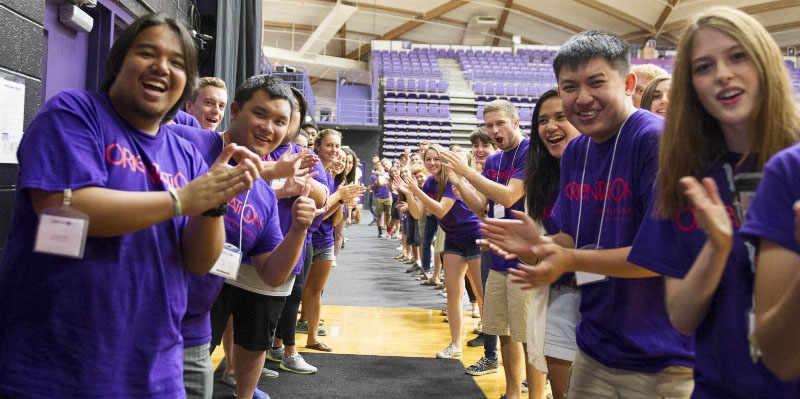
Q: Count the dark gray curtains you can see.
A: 1